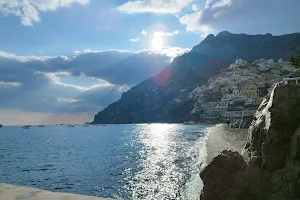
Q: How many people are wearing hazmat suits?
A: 0